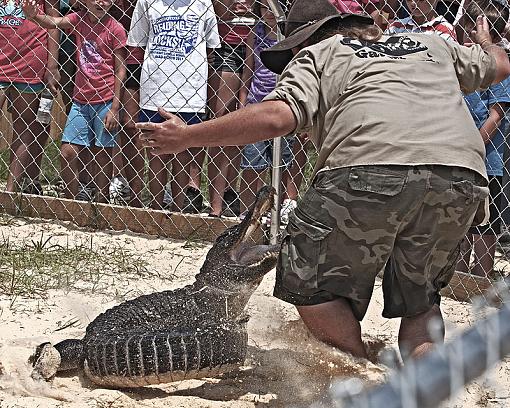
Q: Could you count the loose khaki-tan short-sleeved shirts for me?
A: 1